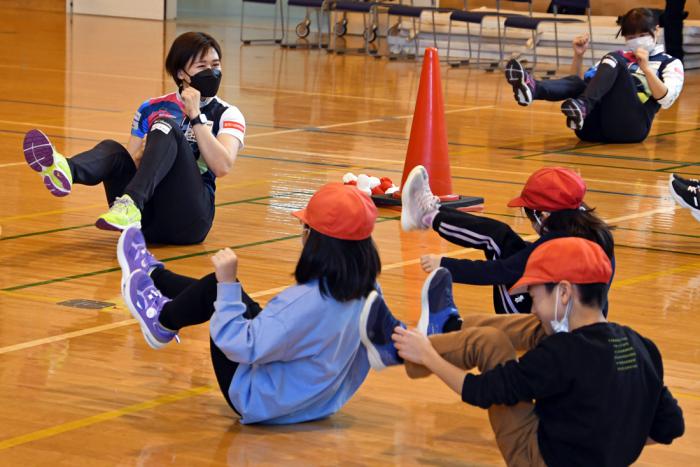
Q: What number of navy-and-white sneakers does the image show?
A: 2